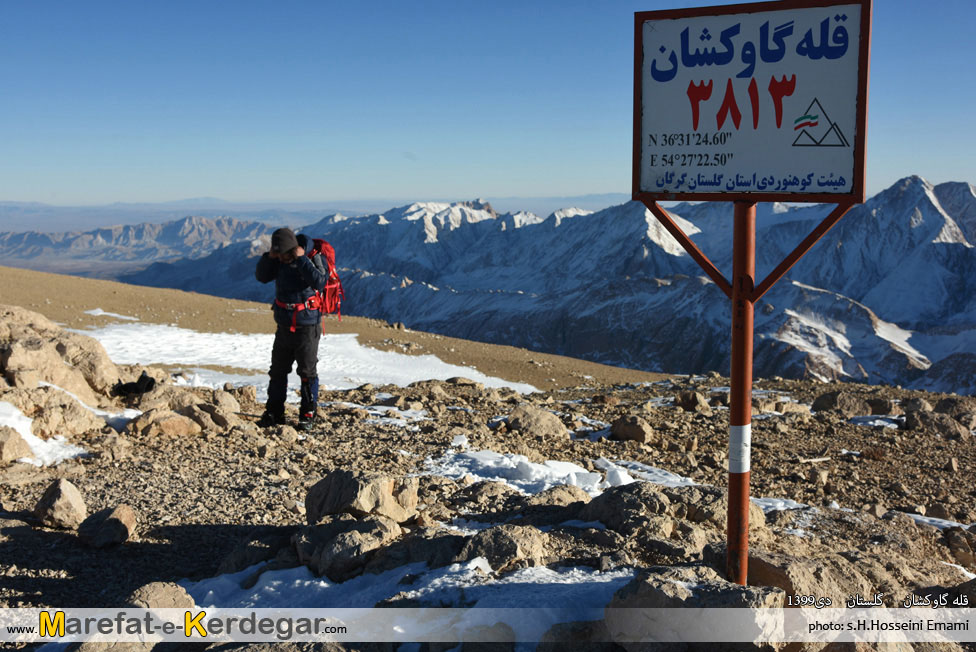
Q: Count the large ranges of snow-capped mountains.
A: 1